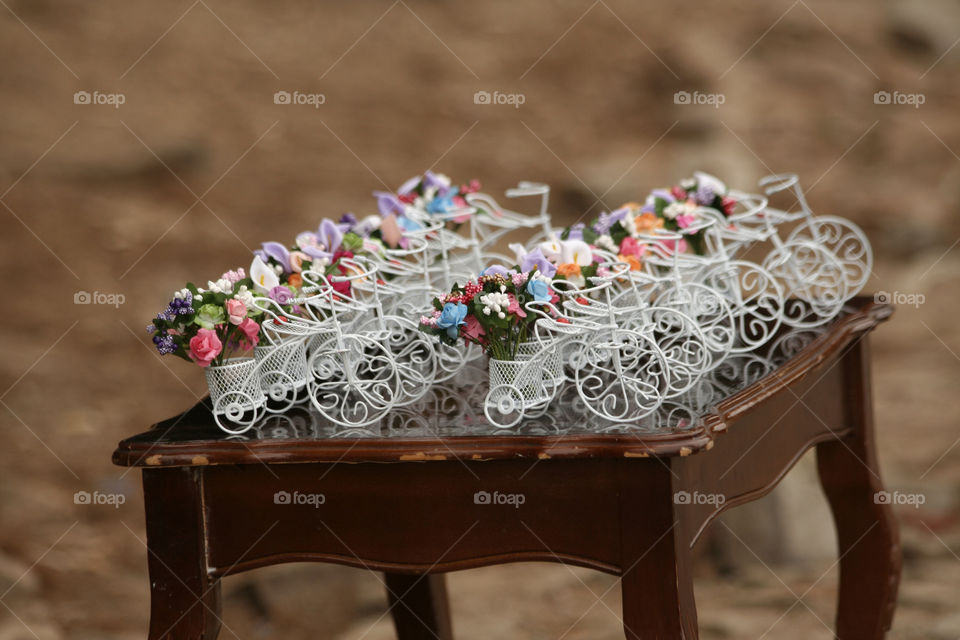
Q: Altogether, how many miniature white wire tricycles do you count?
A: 12